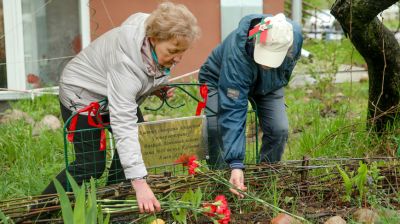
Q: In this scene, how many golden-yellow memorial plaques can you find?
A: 1